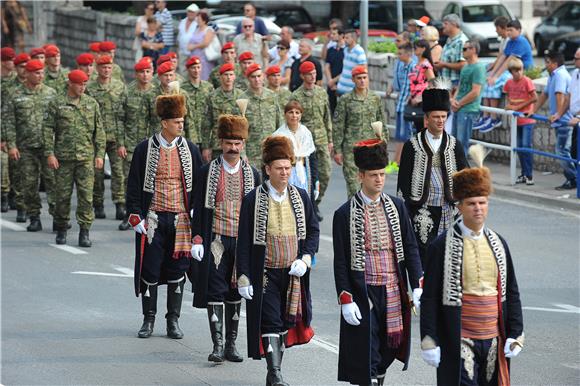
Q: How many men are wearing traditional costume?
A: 6